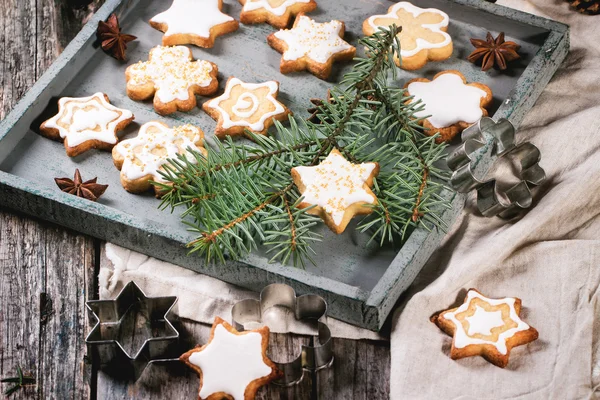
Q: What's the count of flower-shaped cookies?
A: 4